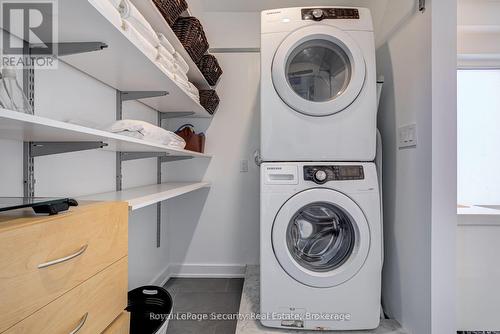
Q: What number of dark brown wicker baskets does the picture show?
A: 4